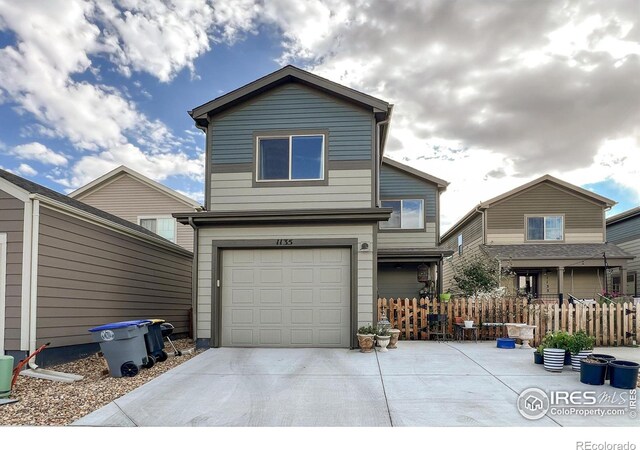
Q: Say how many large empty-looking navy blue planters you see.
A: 3